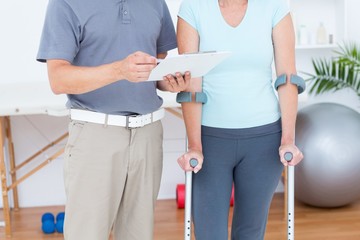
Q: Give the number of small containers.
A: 4